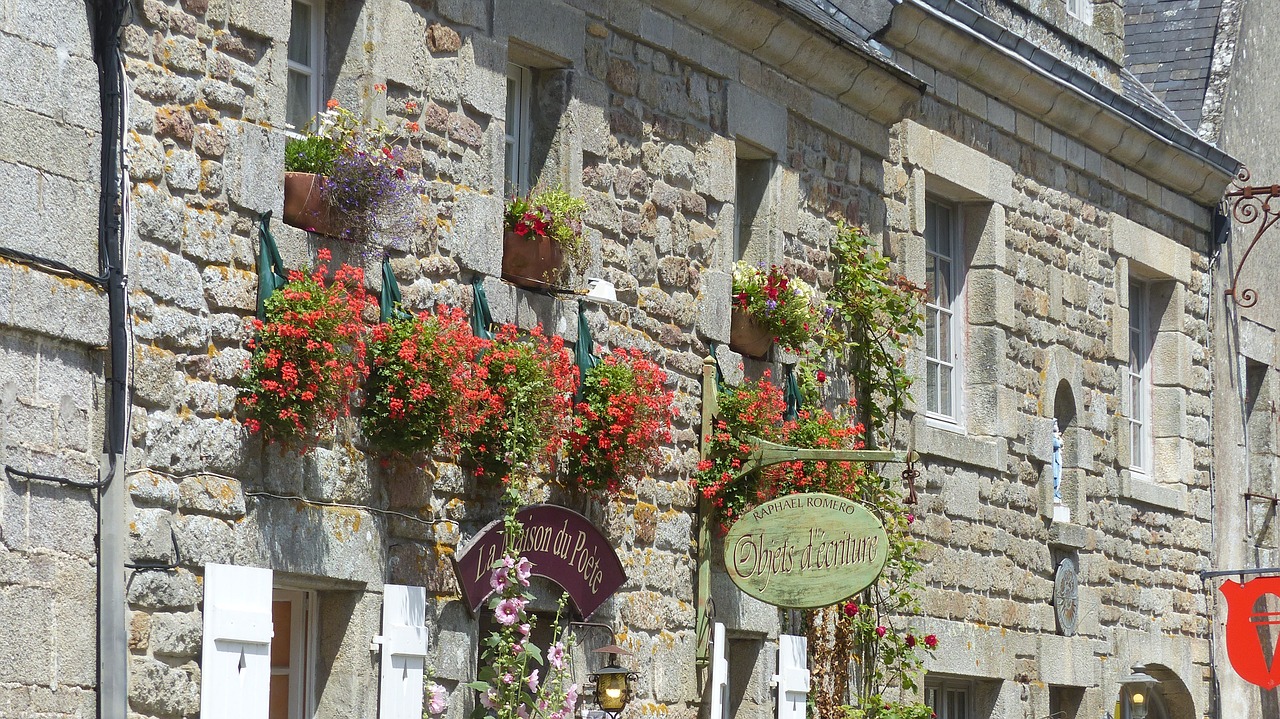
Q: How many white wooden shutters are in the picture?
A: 4